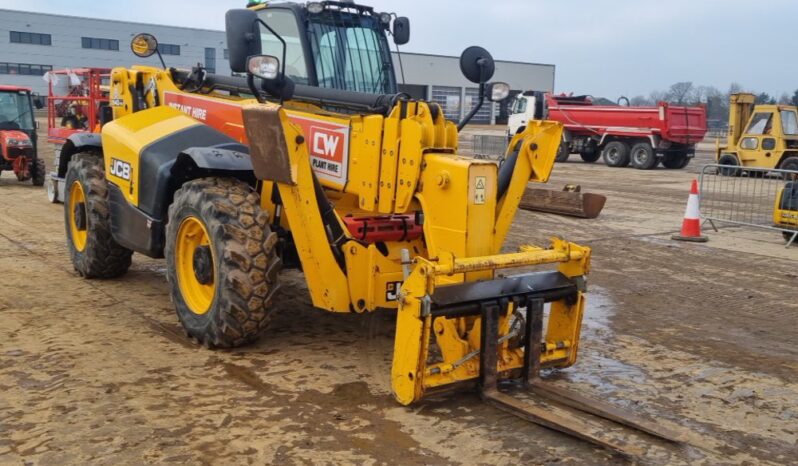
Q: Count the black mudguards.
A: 2